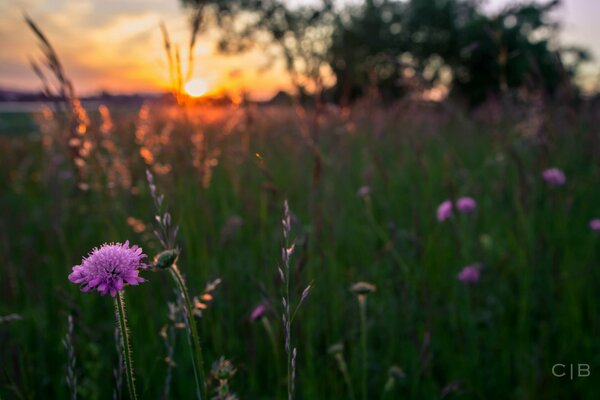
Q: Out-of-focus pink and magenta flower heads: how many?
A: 7